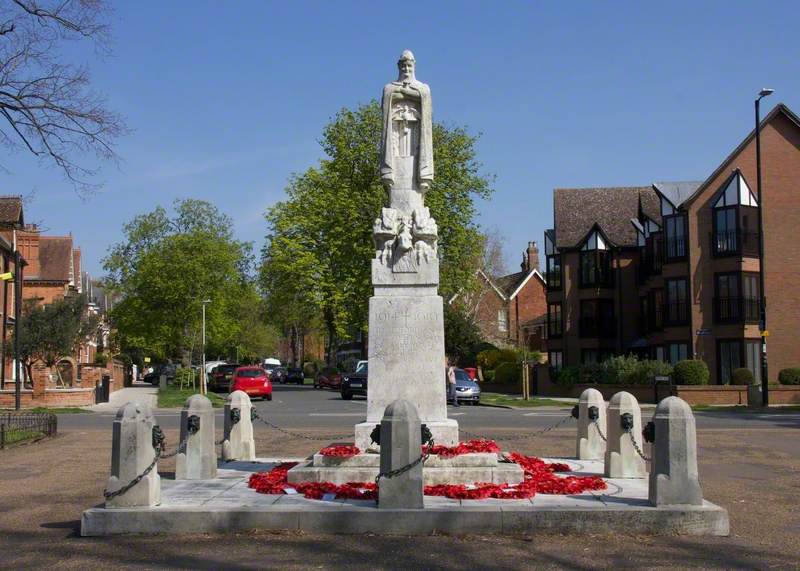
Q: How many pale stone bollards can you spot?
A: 7